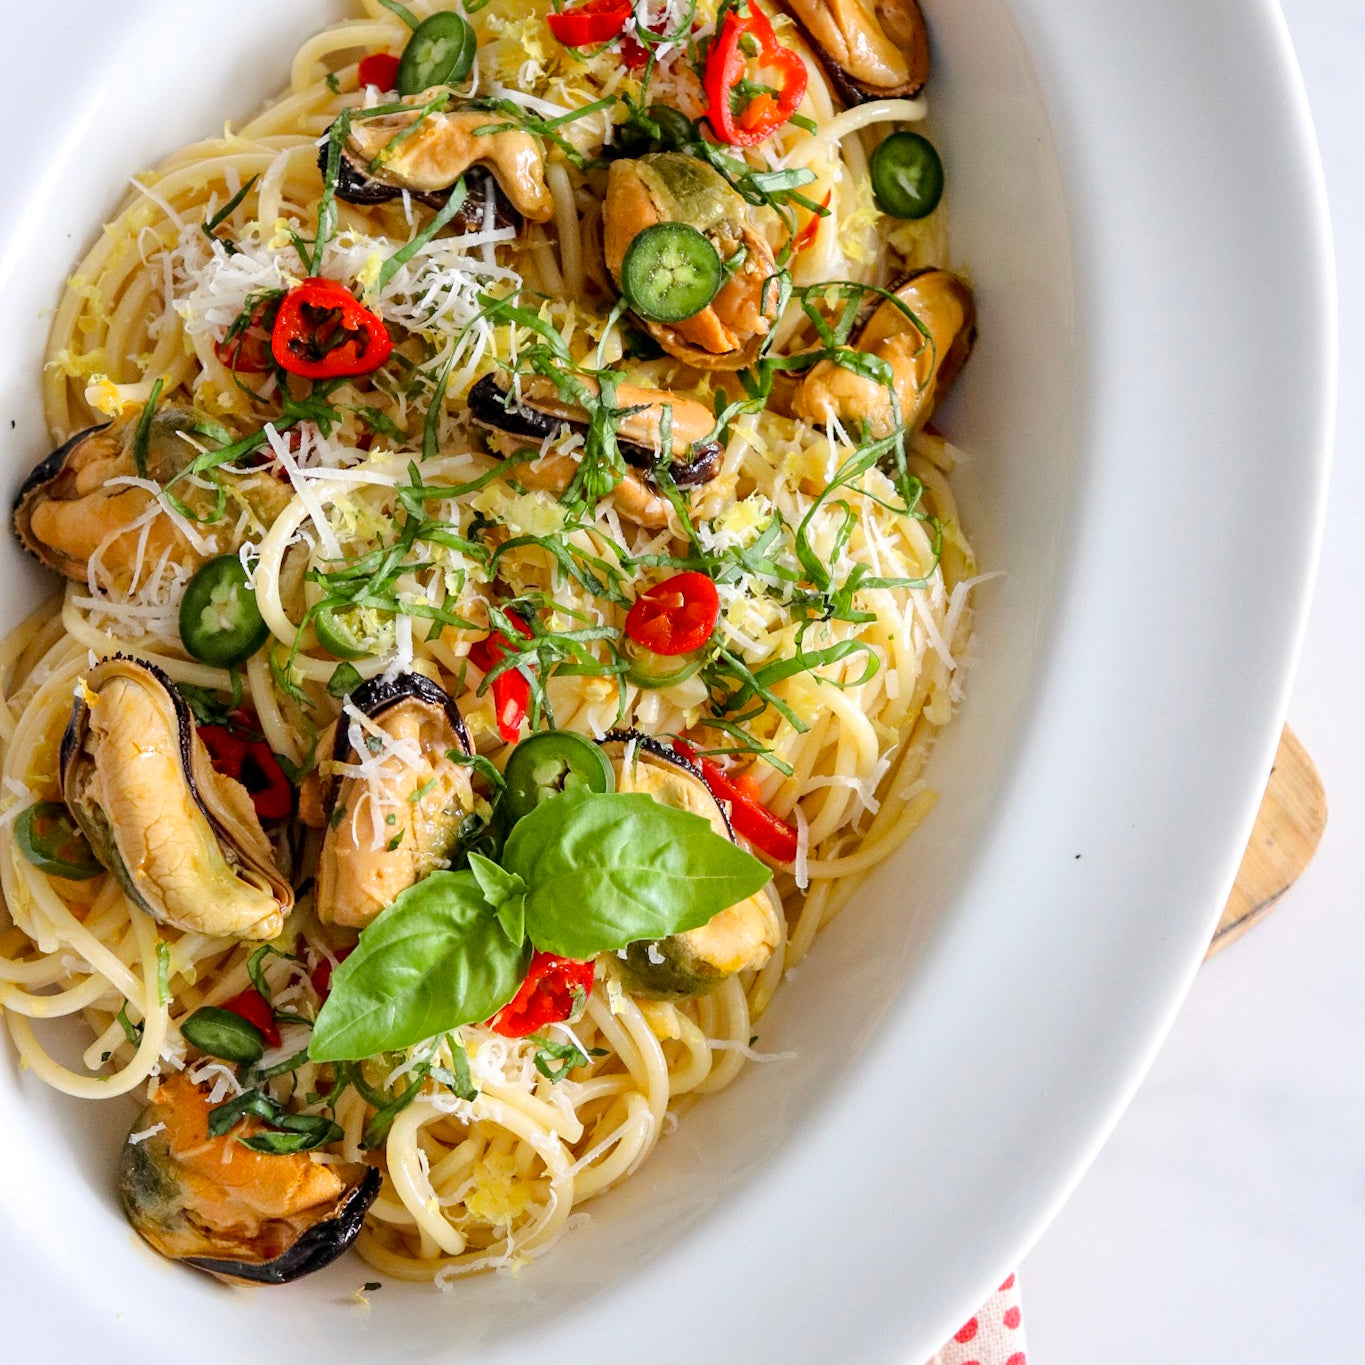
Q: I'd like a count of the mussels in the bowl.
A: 10